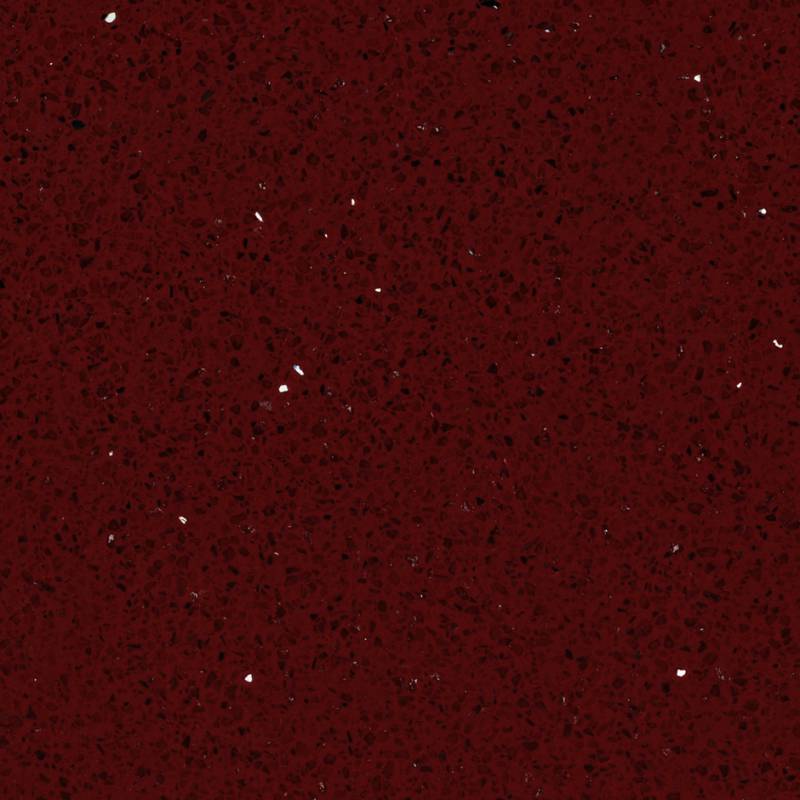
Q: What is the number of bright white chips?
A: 13